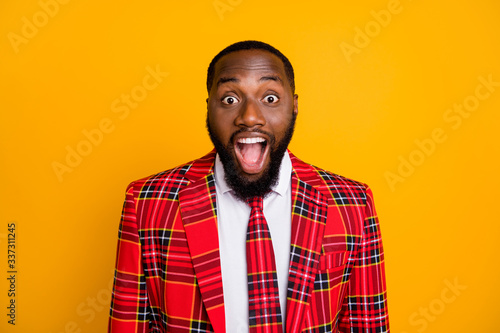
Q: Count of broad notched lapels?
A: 2